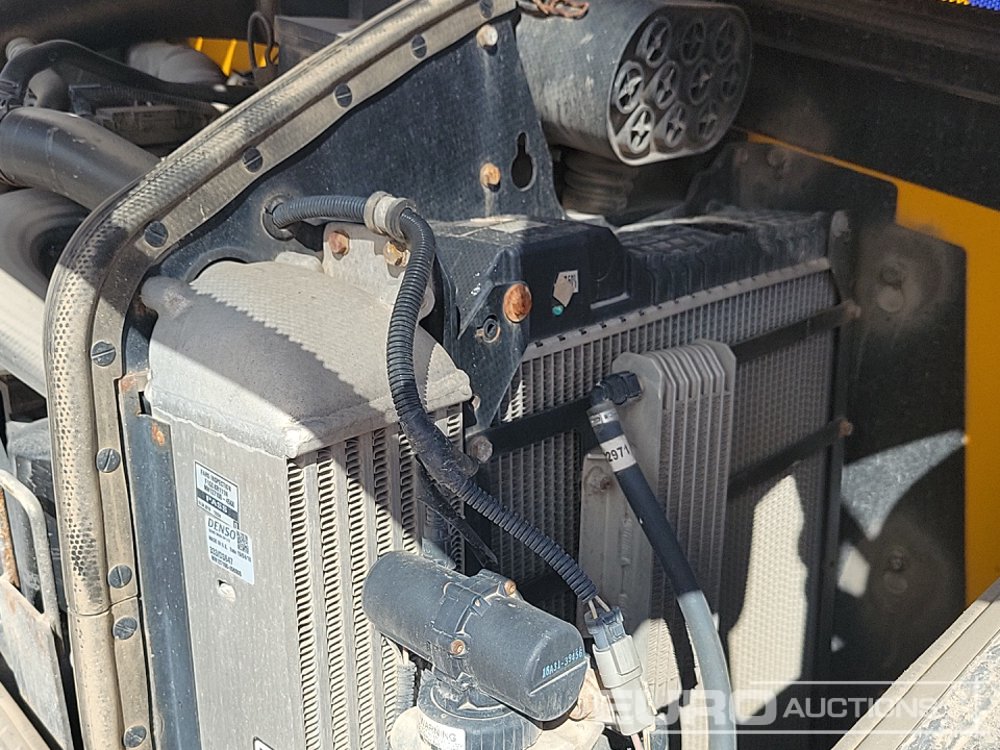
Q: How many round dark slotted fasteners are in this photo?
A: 10